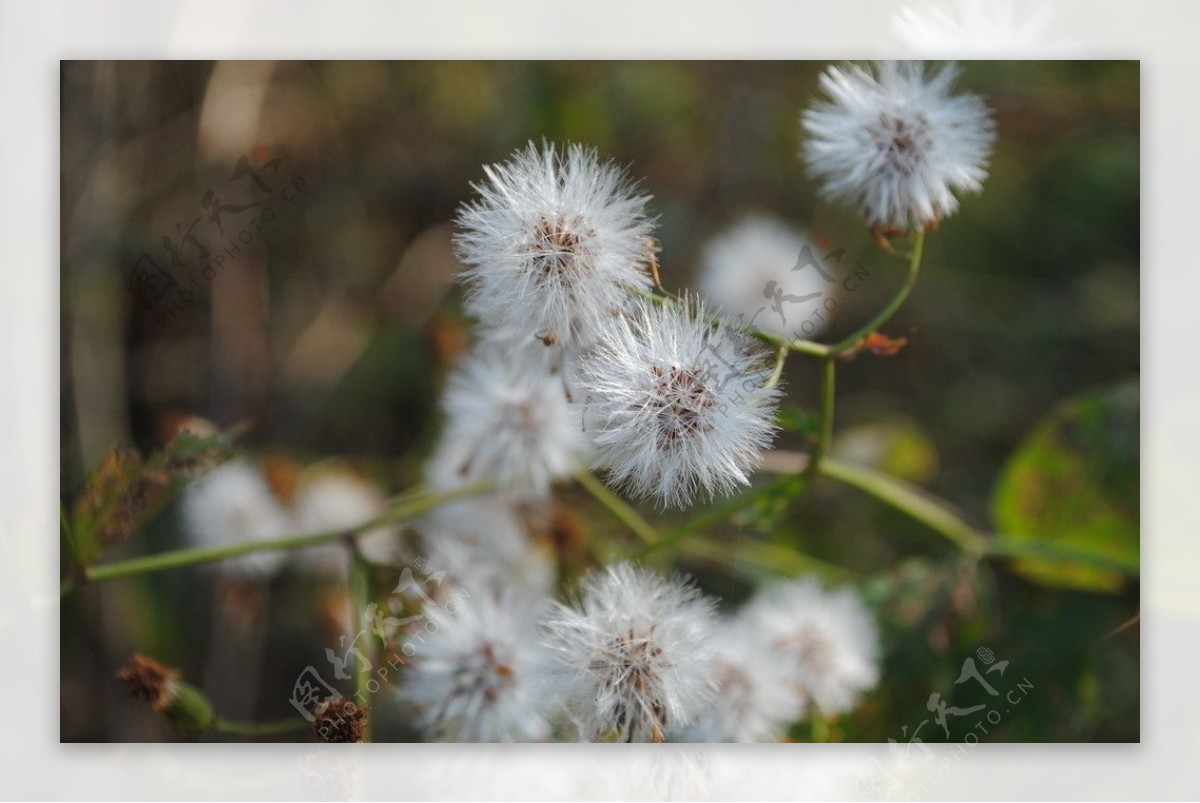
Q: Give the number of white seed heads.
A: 12